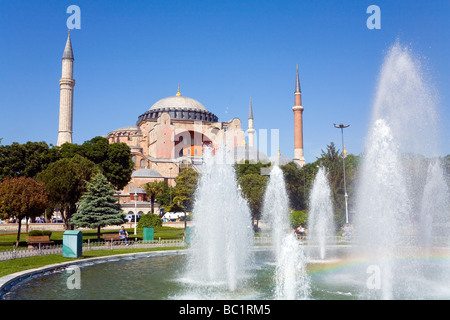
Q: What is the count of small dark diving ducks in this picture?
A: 0